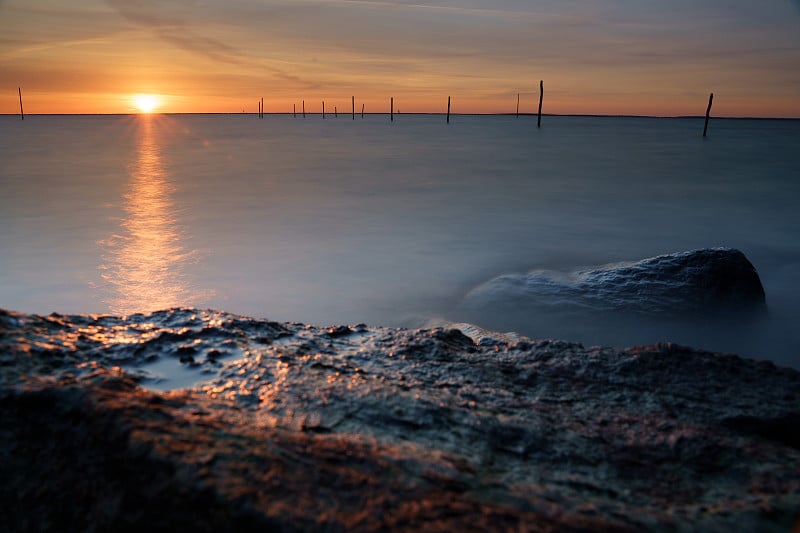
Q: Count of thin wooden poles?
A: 14